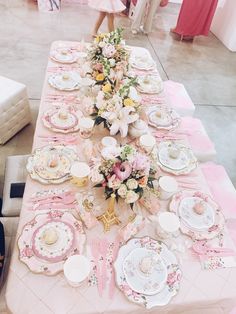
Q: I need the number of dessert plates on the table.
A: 11